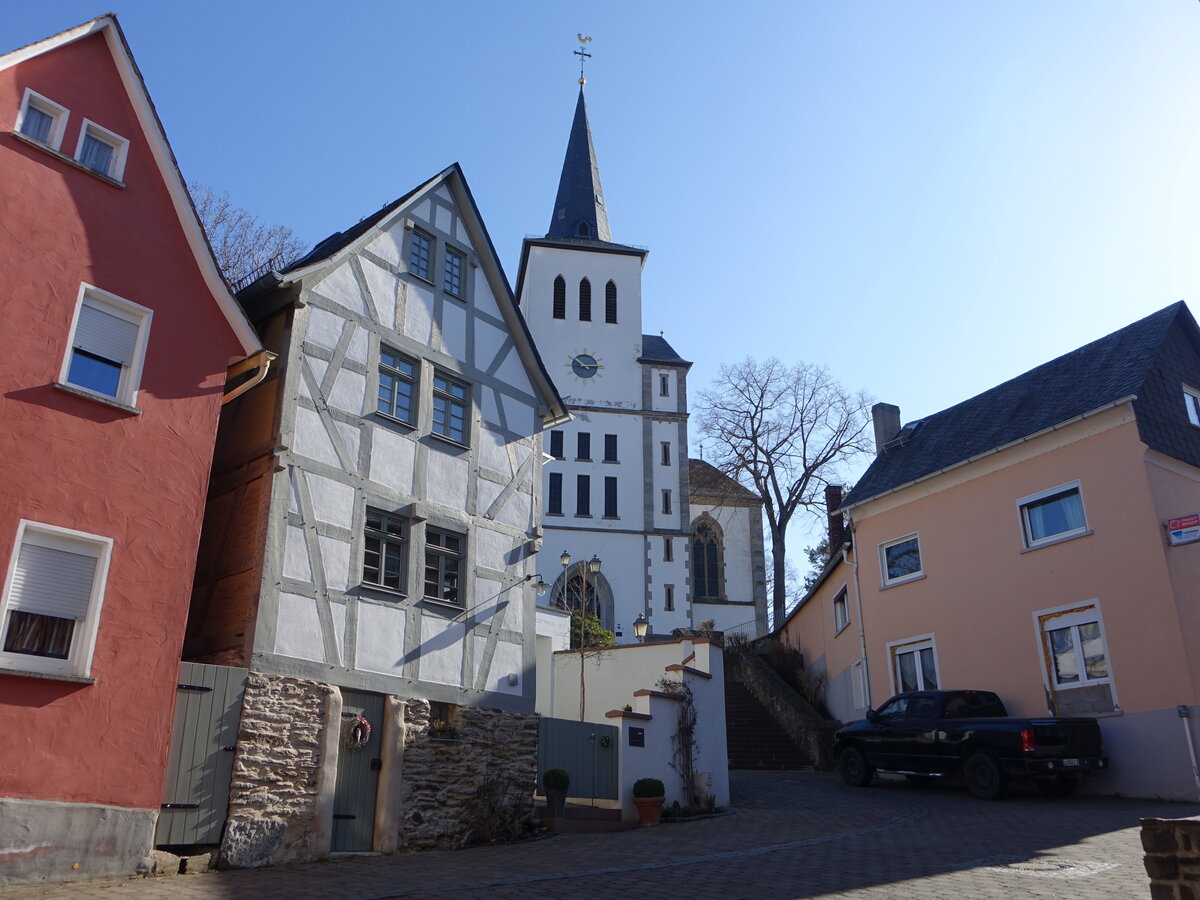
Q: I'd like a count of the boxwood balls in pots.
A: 2